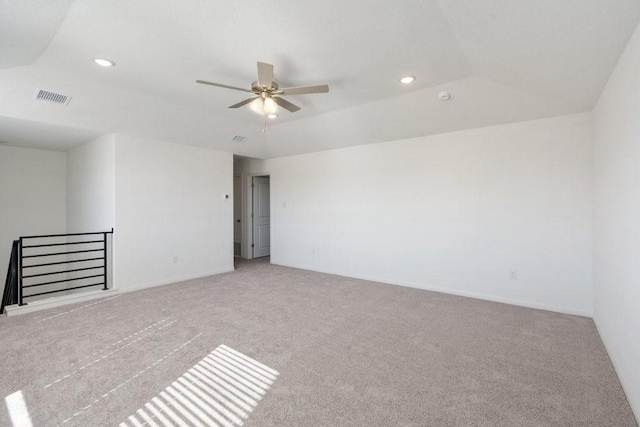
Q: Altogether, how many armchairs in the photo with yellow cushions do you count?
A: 0